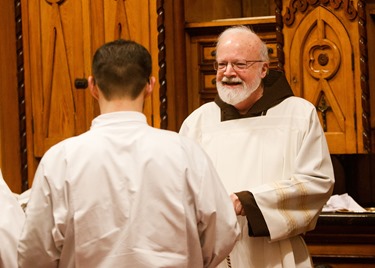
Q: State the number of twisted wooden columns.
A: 4